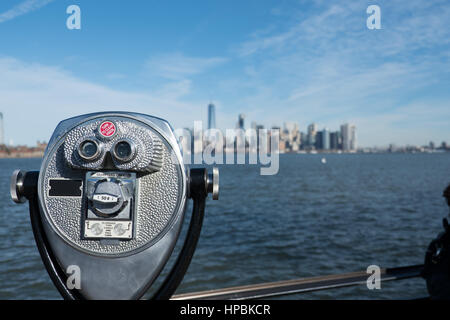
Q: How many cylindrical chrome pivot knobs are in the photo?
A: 2